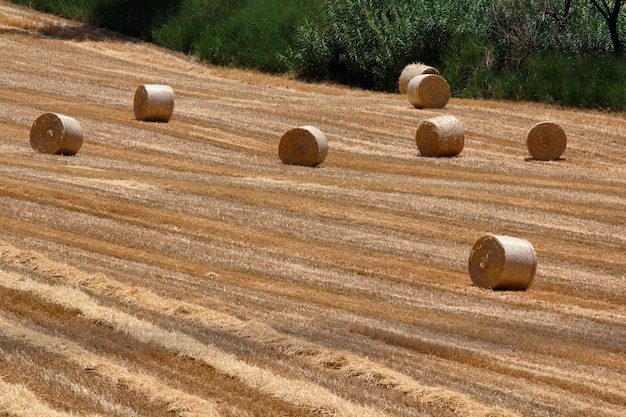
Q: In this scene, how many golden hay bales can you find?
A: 8